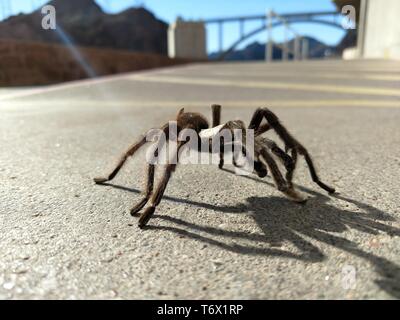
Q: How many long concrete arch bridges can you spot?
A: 1